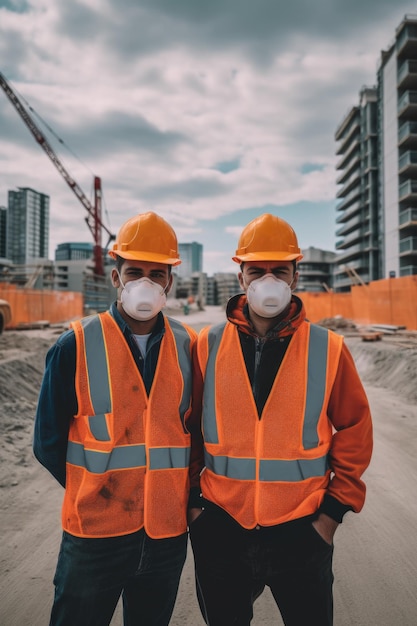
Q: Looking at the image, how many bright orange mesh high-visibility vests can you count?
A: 2